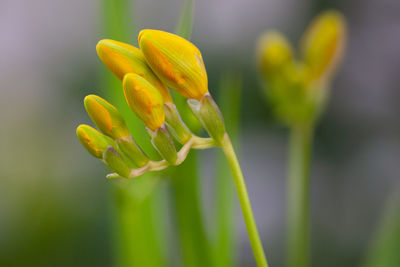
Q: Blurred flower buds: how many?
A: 2